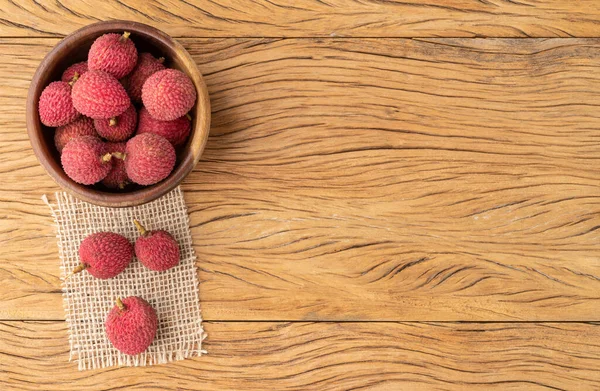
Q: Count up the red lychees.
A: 15